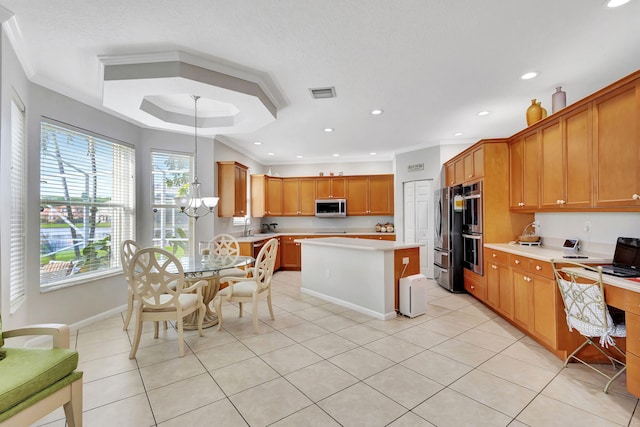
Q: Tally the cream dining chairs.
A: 4